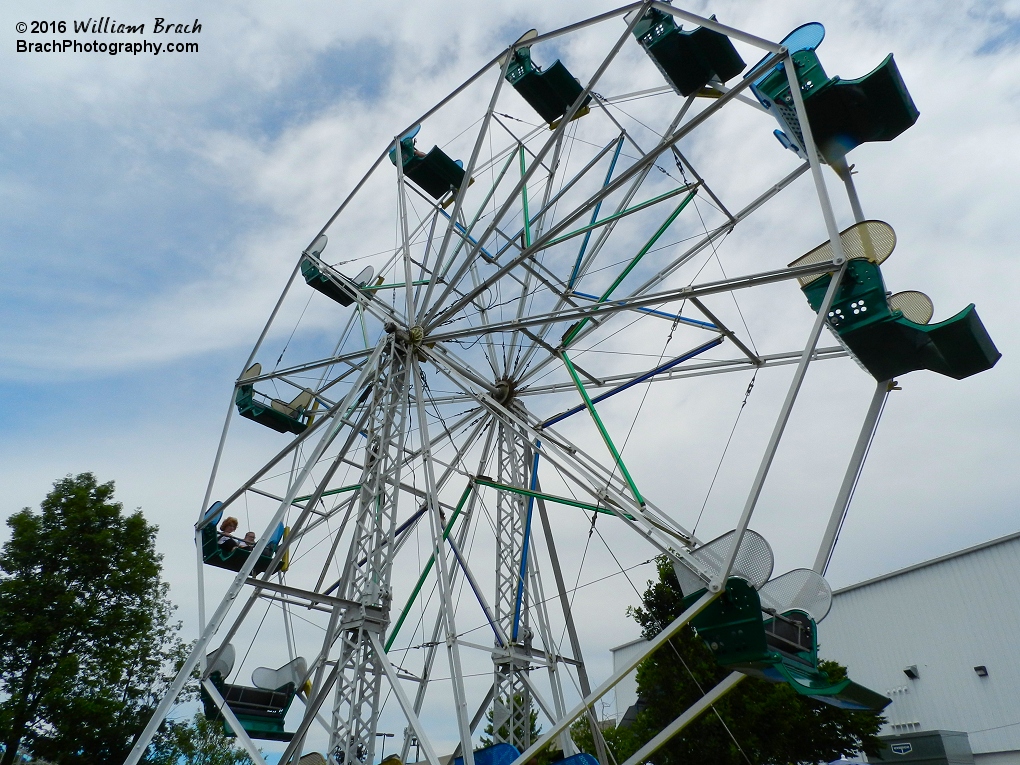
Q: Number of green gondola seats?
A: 10